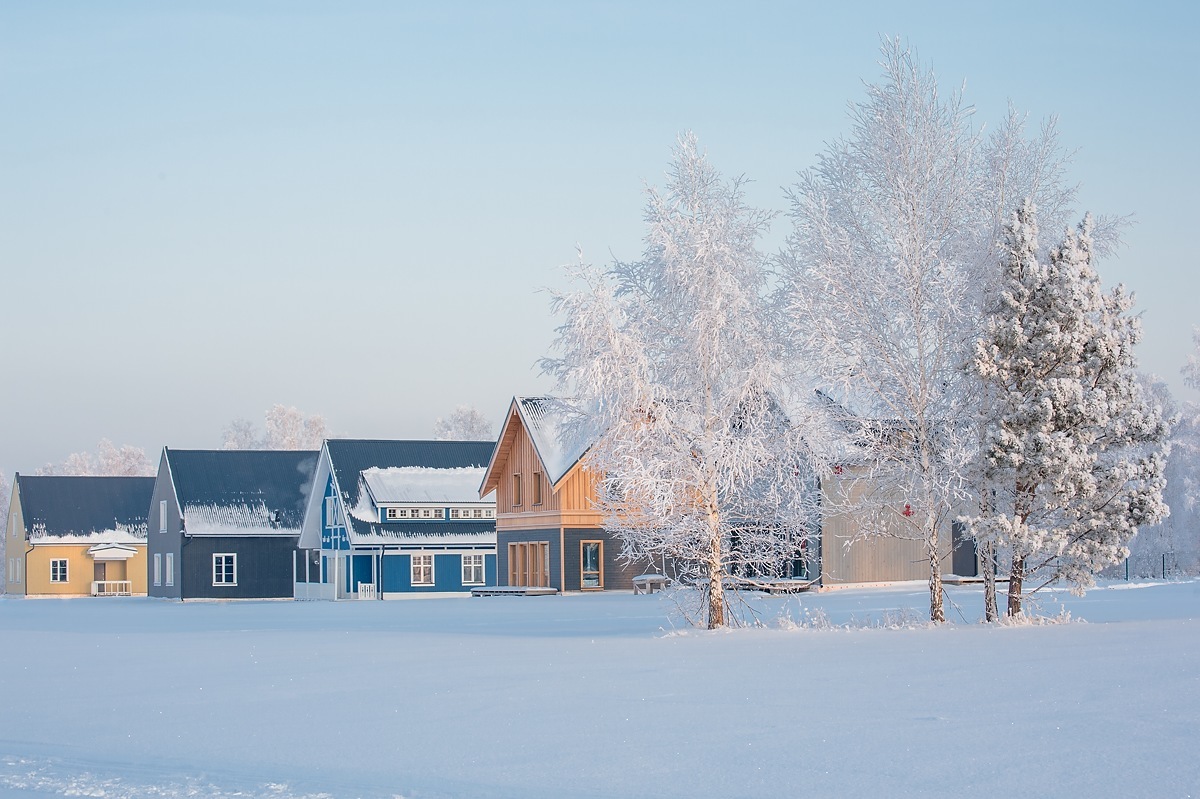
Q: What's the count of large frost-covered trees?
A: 4